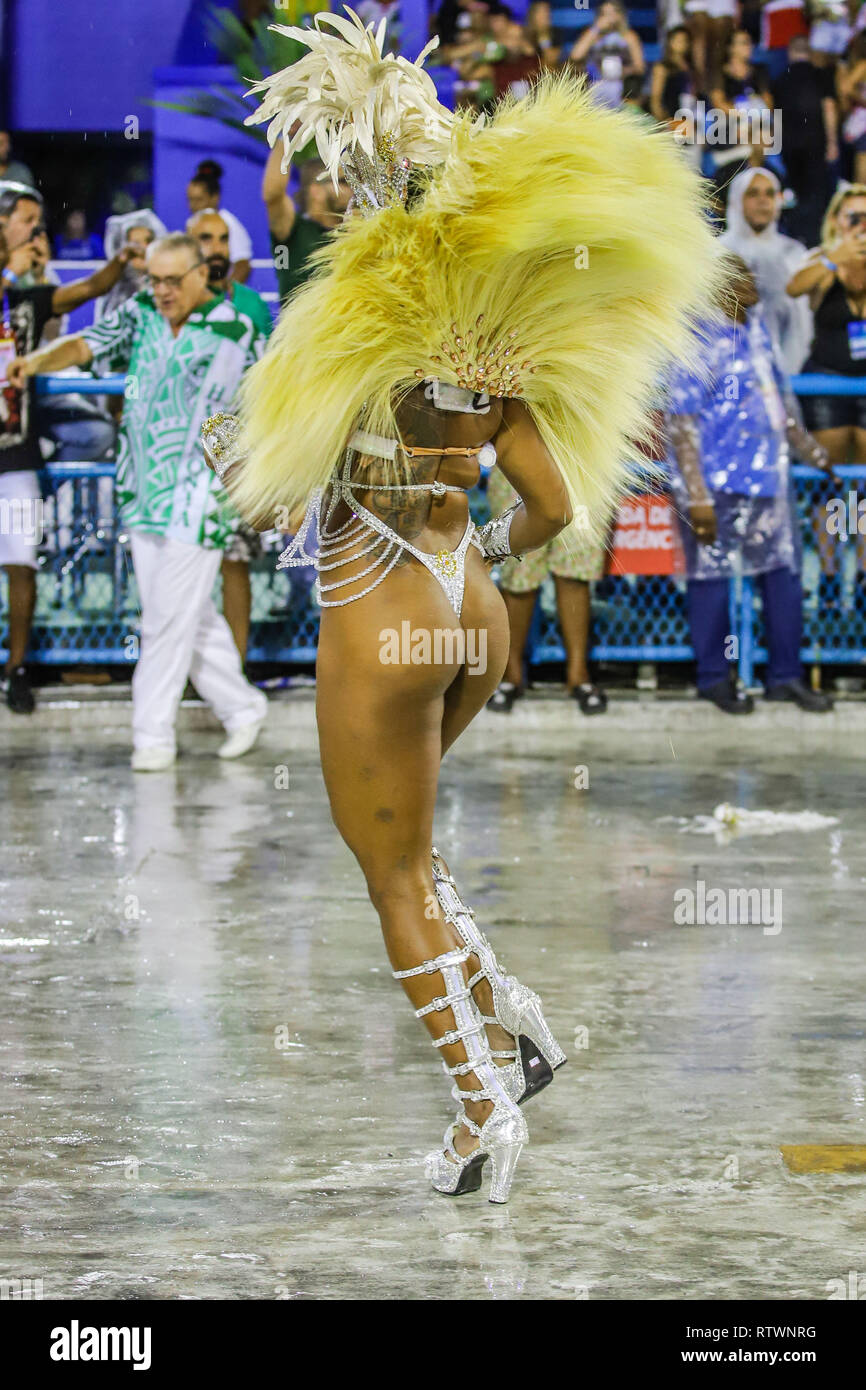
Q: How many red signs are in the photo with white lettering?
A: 1